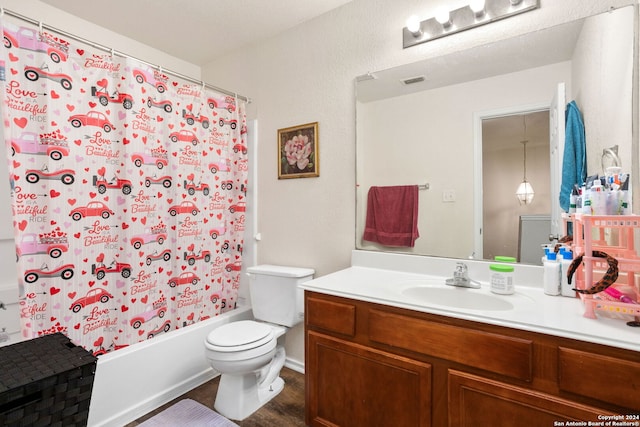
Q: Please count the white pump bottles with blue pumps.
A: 2